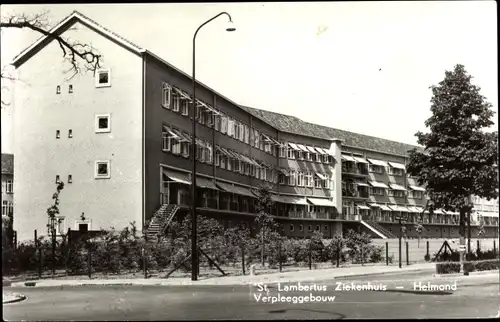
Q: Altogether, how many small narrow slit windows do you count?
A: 6